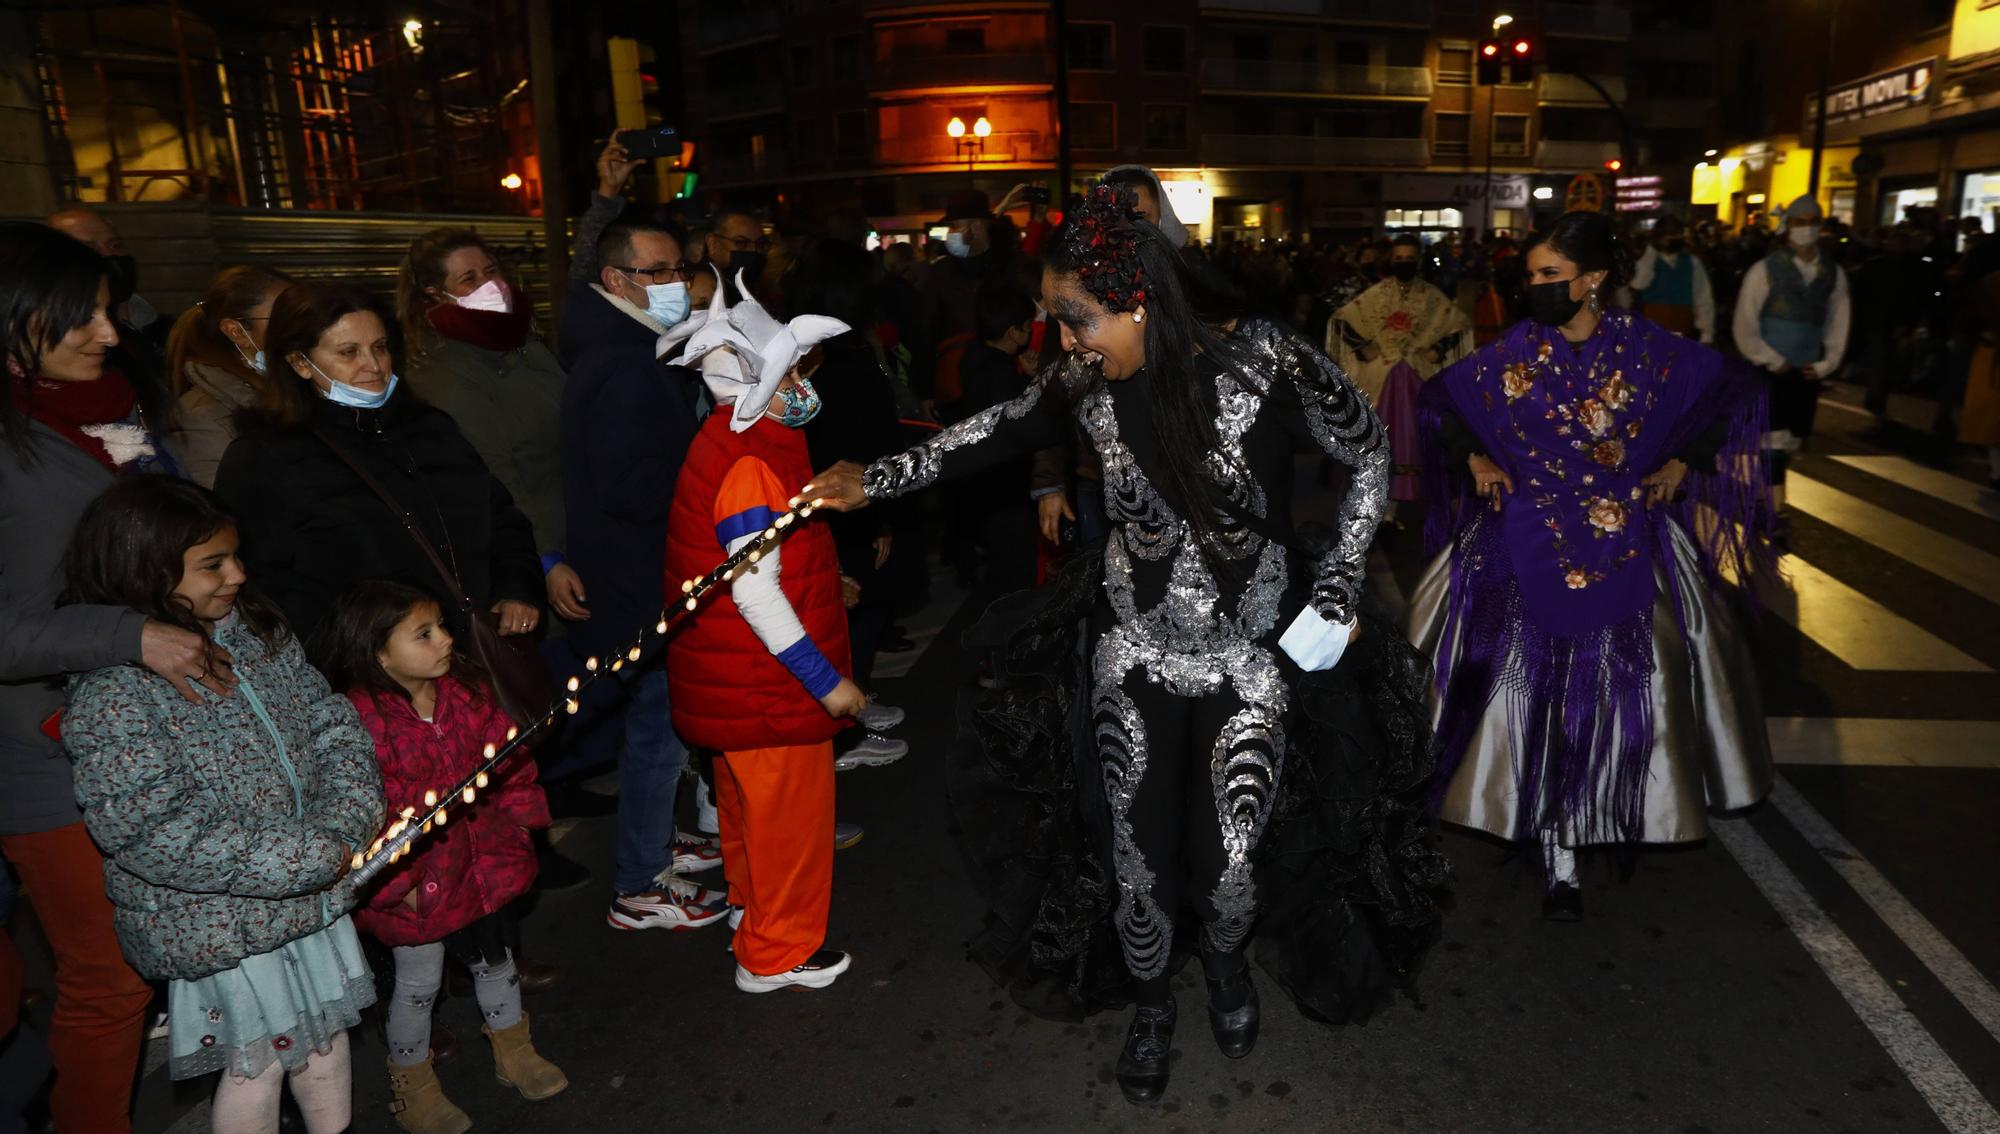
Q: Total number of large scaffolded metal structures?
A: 1